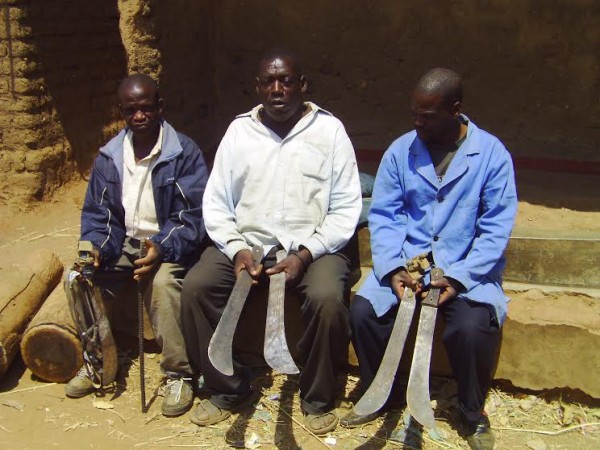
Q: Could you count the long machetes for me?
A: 4